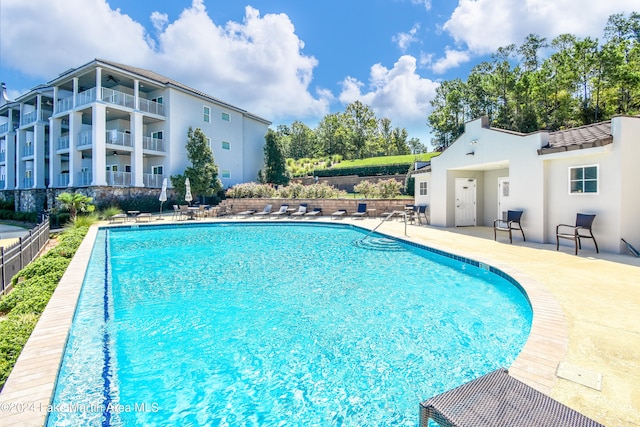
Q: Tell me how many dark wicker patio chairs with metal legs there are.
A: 2